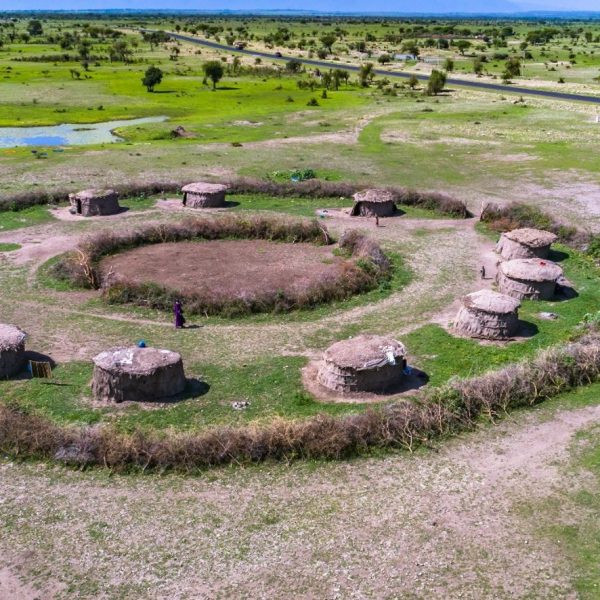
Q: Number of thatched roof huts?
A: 9